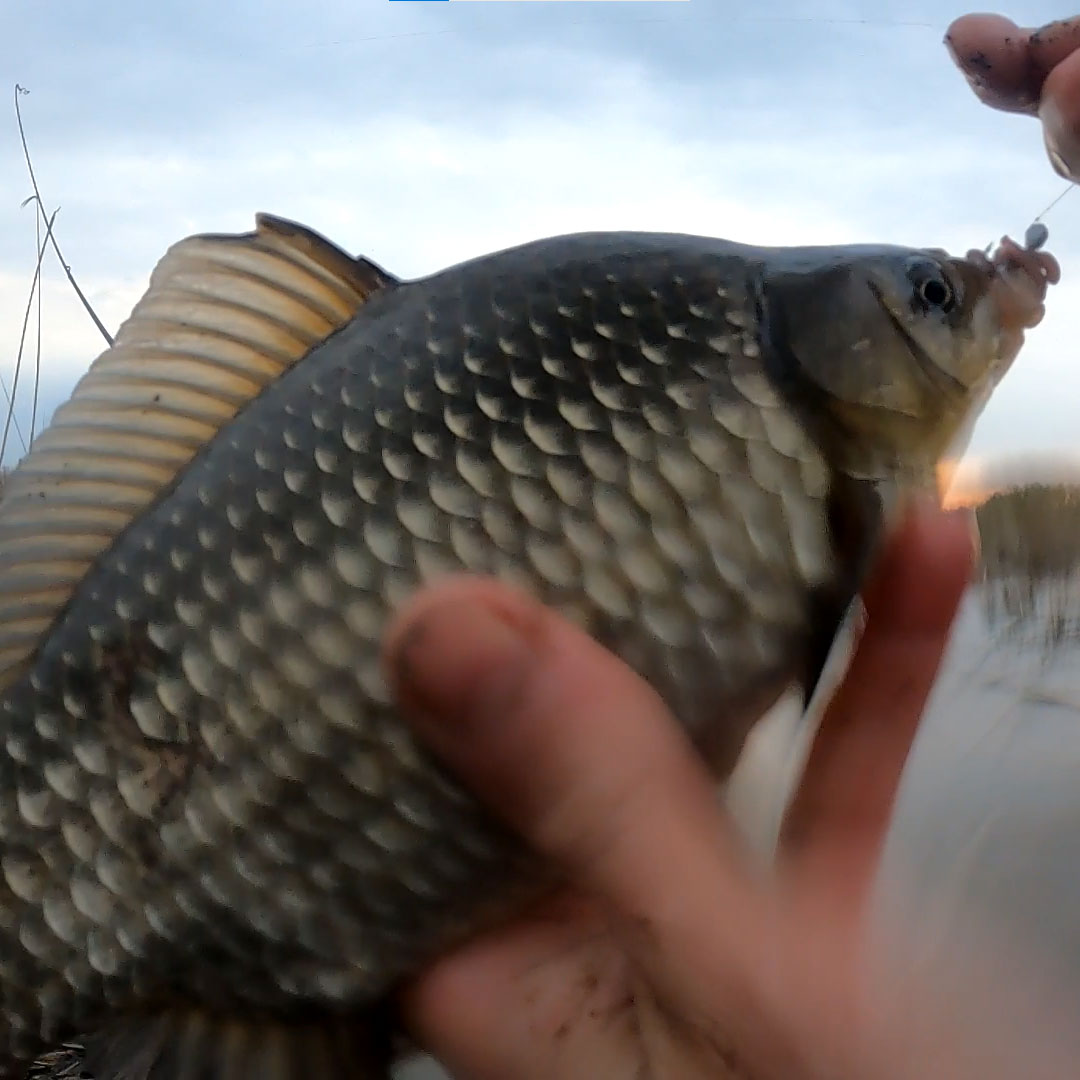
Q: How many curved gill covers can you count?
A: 1